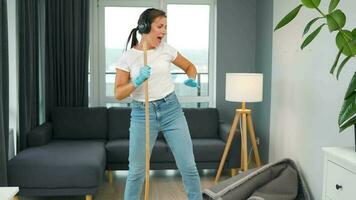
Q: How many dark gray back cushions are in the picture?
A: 3